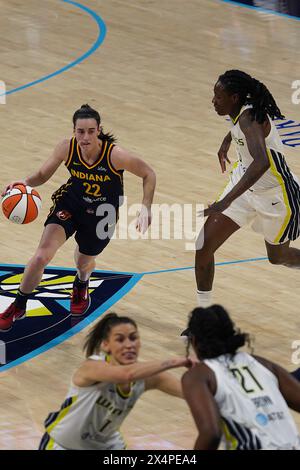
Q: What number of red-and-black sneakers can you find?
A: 2